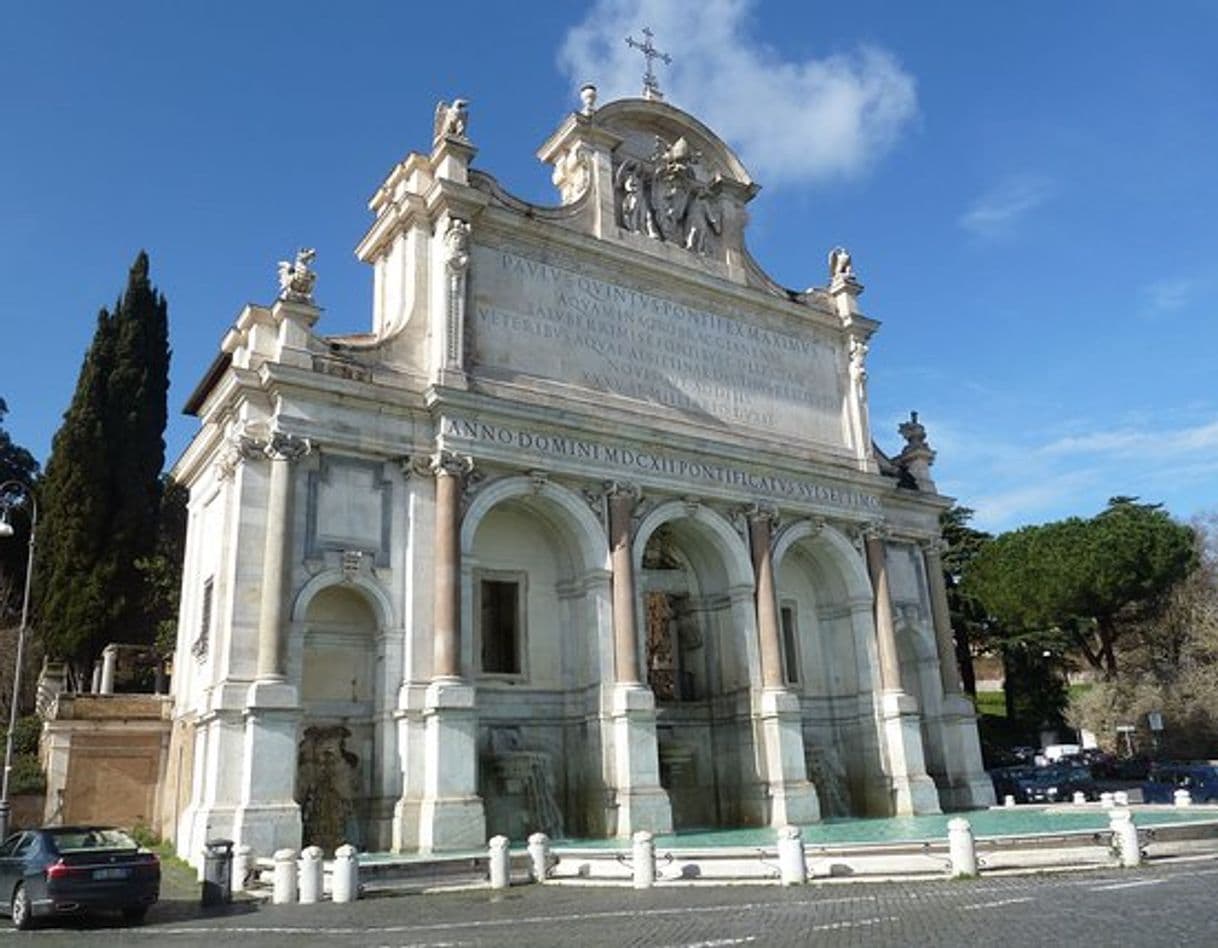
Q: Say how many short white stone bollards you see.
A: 15